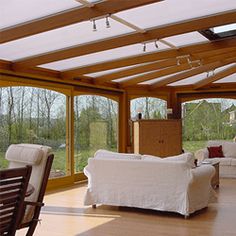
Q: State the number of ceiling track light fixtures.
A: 5